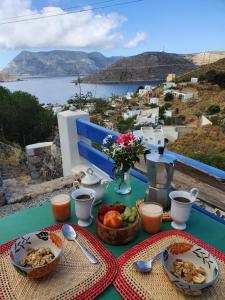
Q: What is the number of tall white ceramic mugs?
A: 2